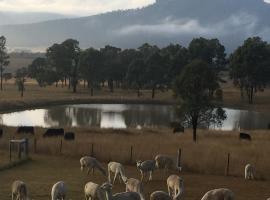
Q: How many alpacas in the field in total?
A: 13